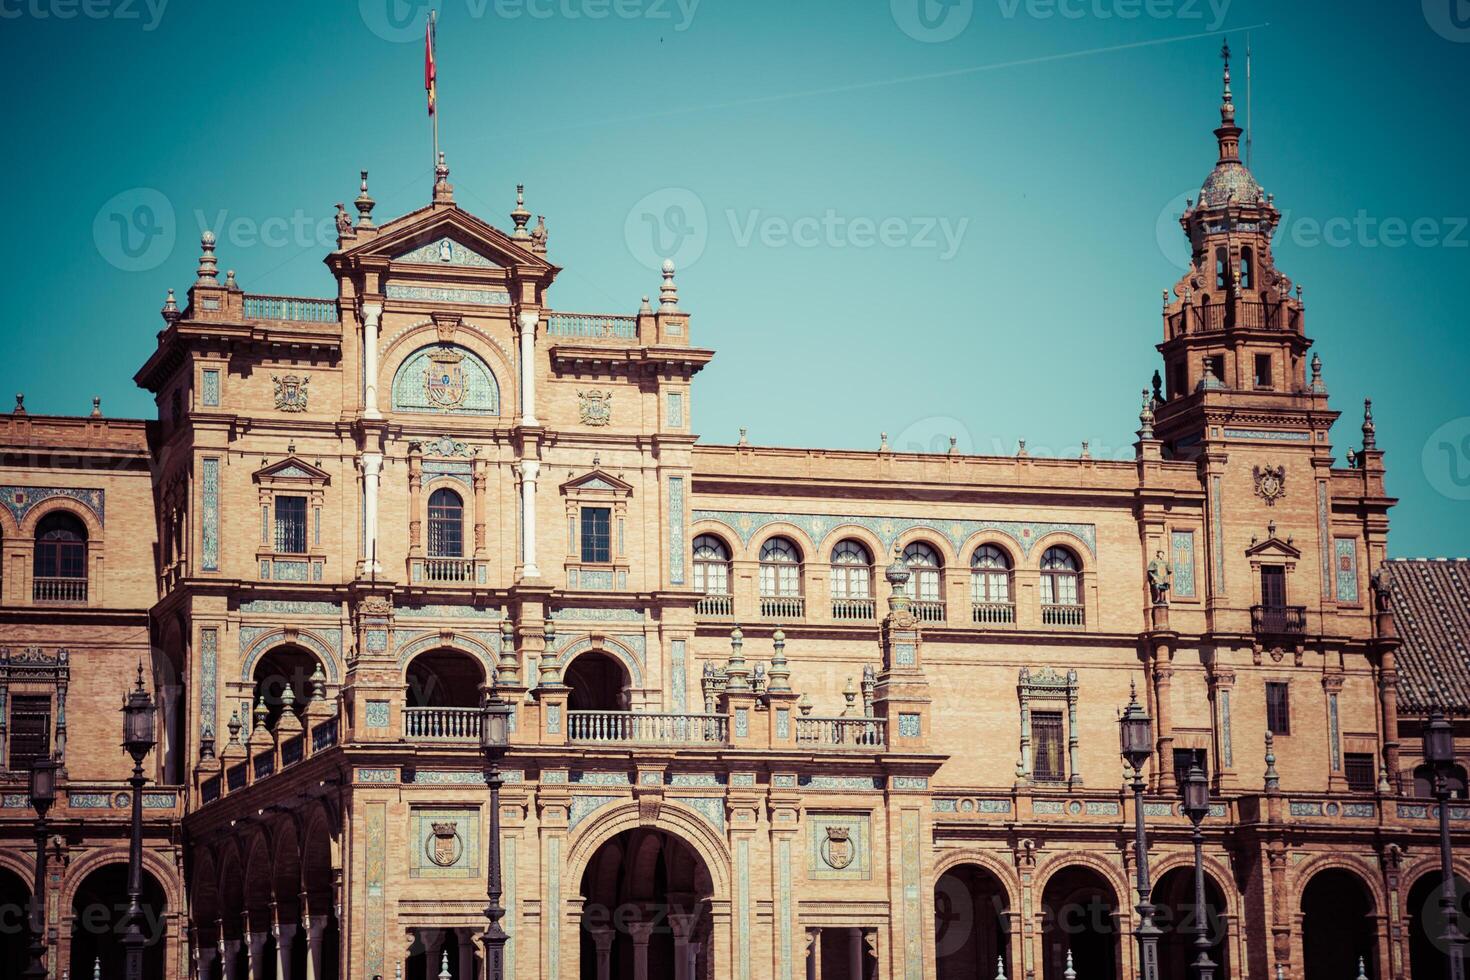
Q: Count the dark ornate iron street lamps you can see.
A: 6